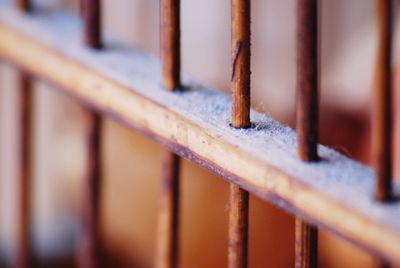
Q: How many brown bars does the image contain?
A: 6